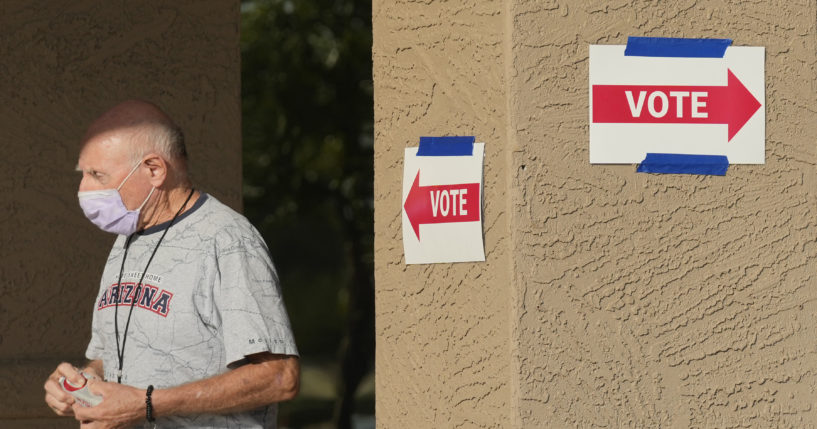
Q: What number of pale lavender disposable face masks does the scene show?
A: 1